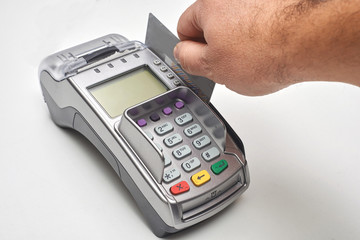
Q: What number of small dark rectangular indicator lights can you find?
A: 4